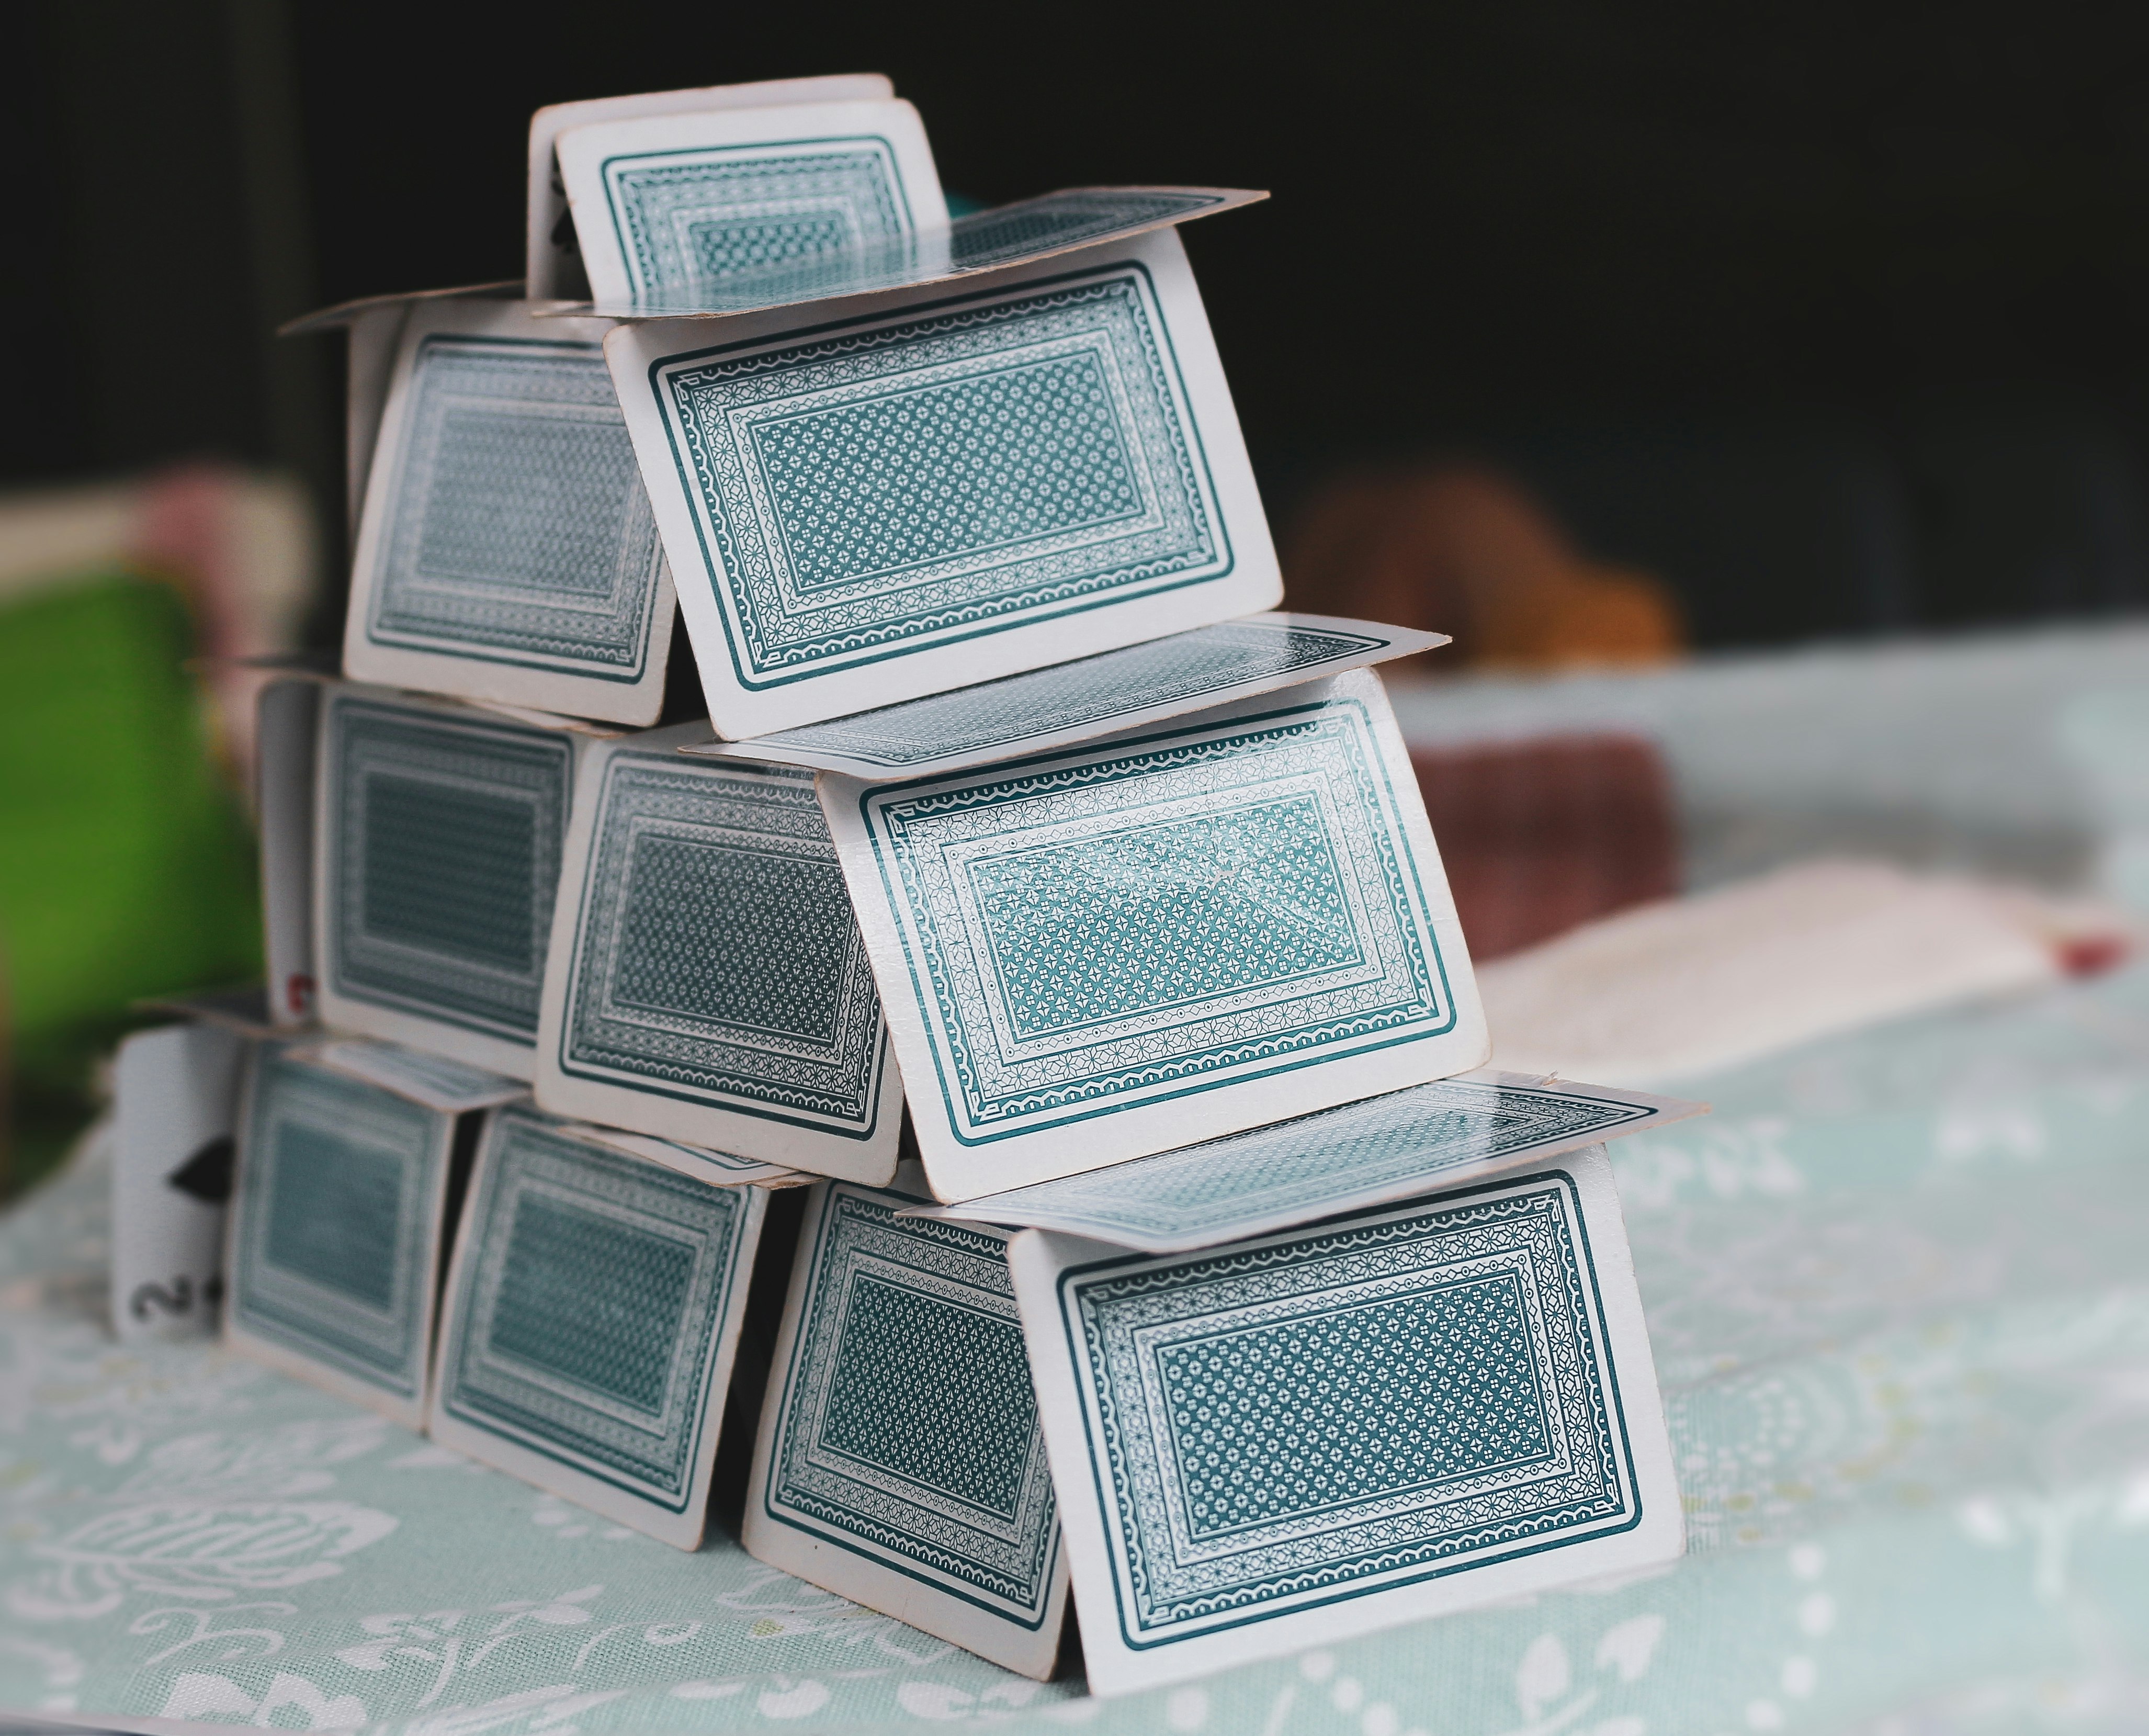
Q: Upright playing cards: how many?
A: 14